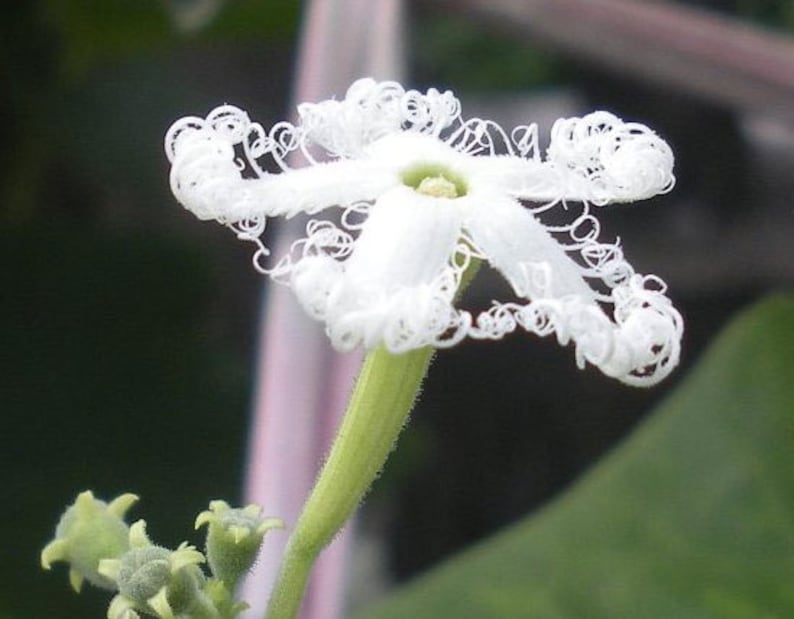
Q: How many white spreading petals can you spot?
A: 5